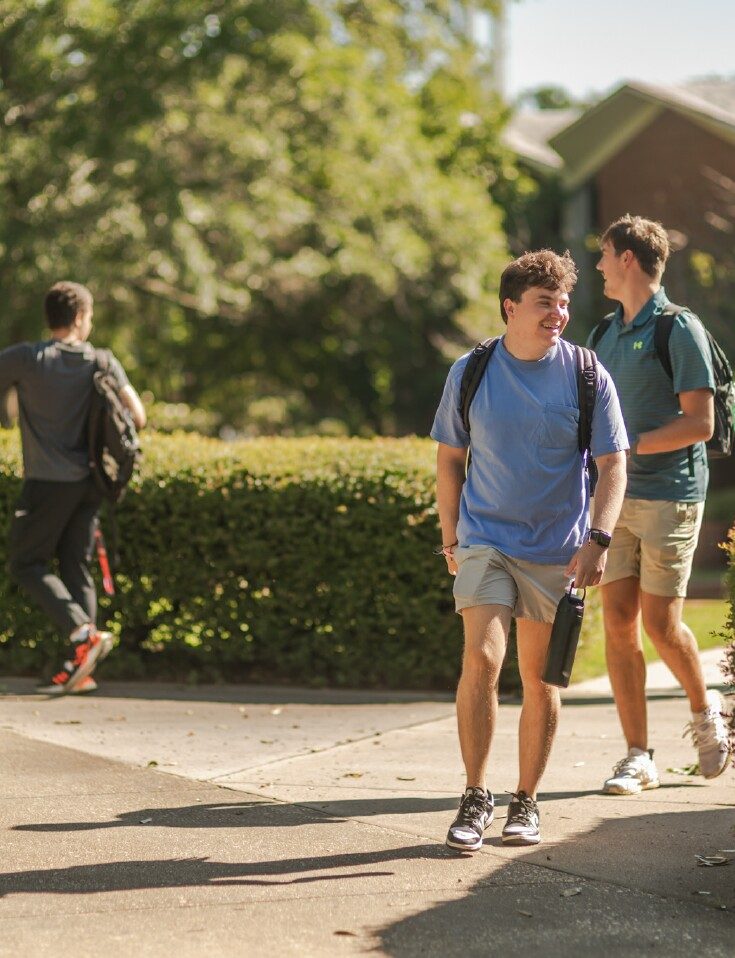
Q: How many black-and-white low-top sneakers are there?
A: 2